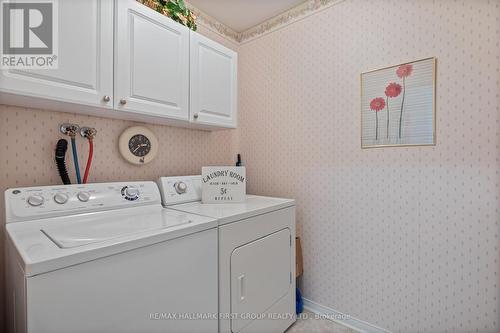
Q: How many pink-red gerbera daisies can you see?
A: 3